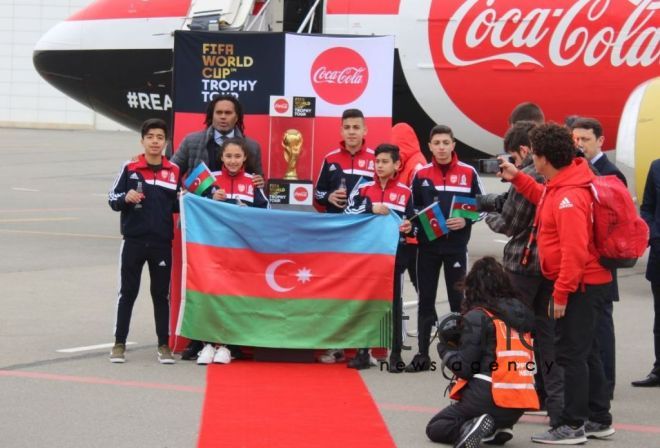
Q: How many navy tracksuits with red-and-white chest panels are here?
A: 5